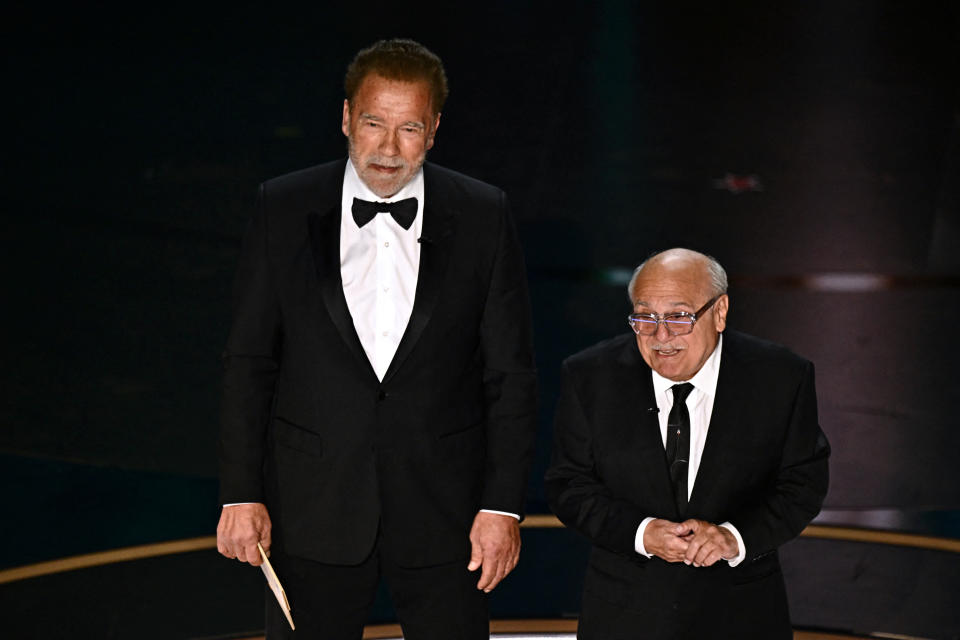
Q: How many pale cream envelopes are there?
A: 1